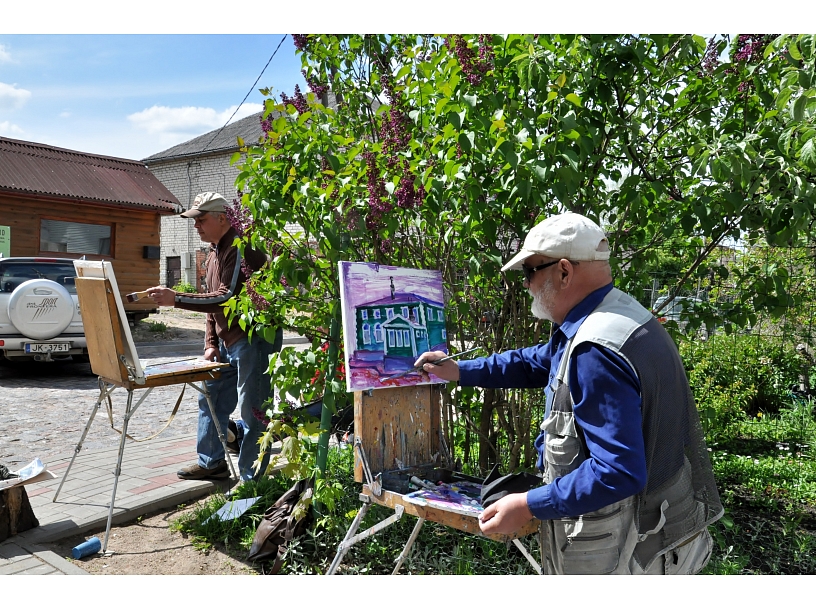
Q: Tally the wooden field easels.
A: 2